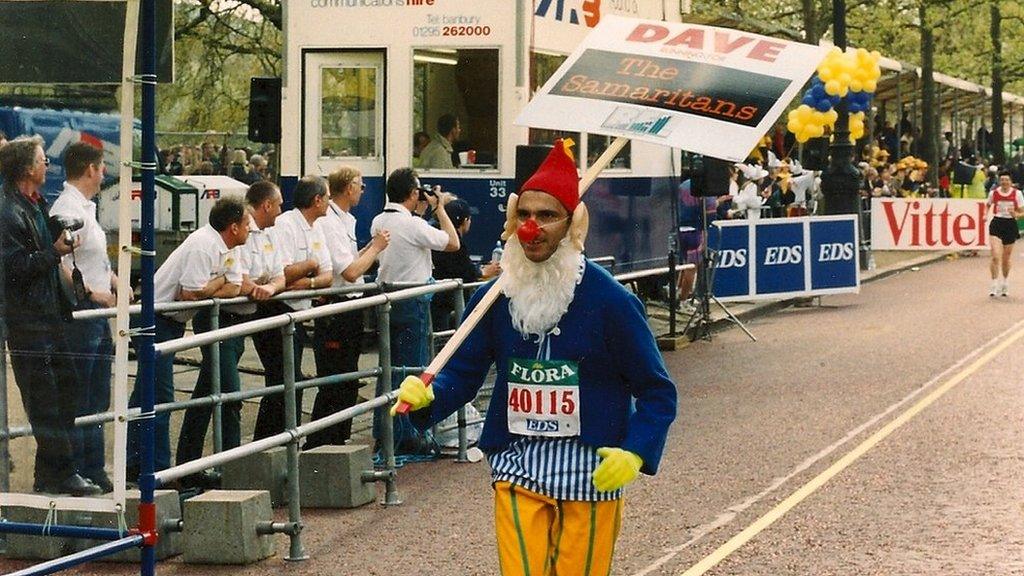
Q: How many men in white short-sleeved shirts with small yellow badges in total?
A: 3